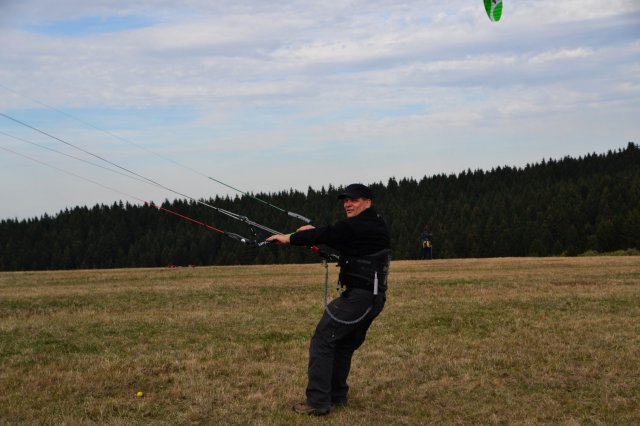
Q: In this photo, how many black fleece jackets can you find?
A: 1